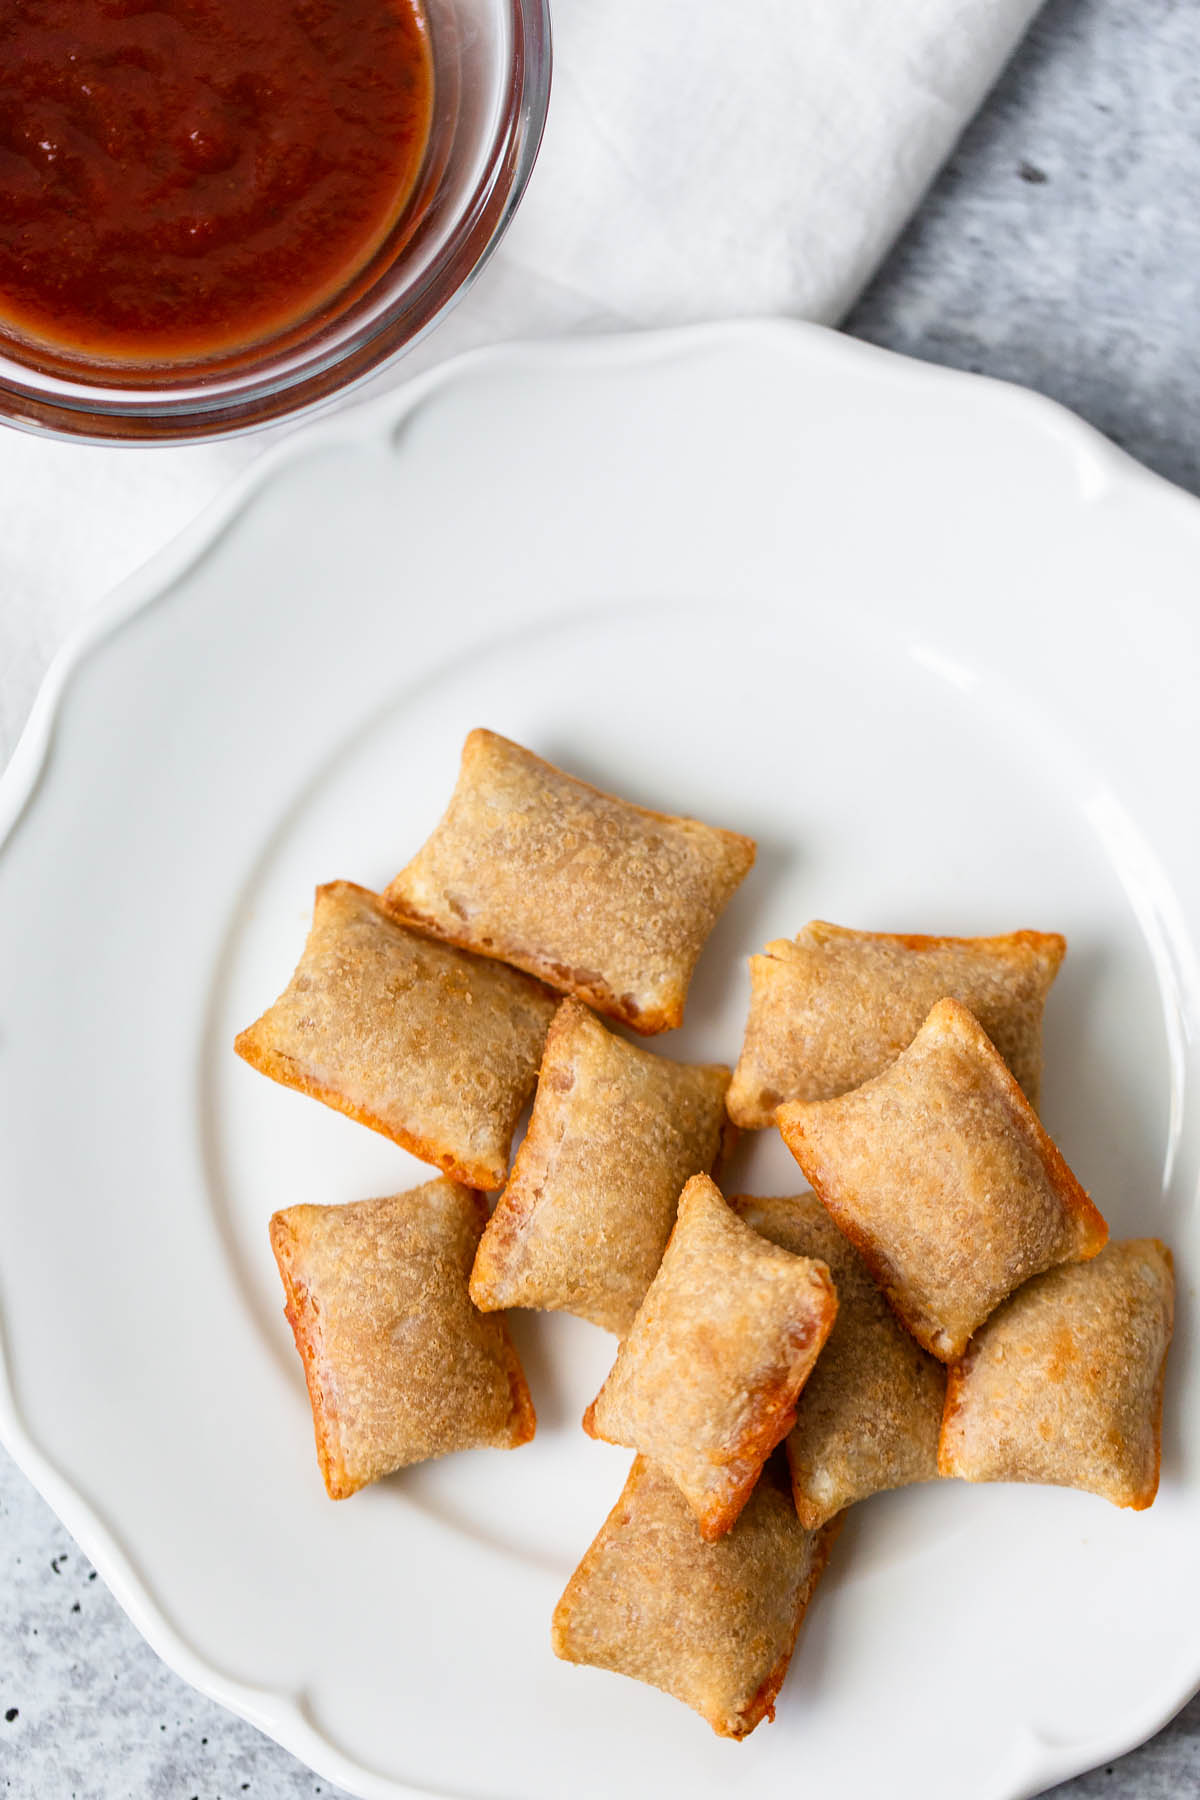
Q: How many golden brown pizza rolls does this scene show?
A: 10